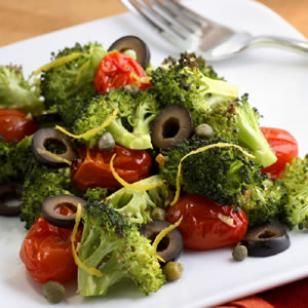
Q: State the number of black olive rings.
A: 7